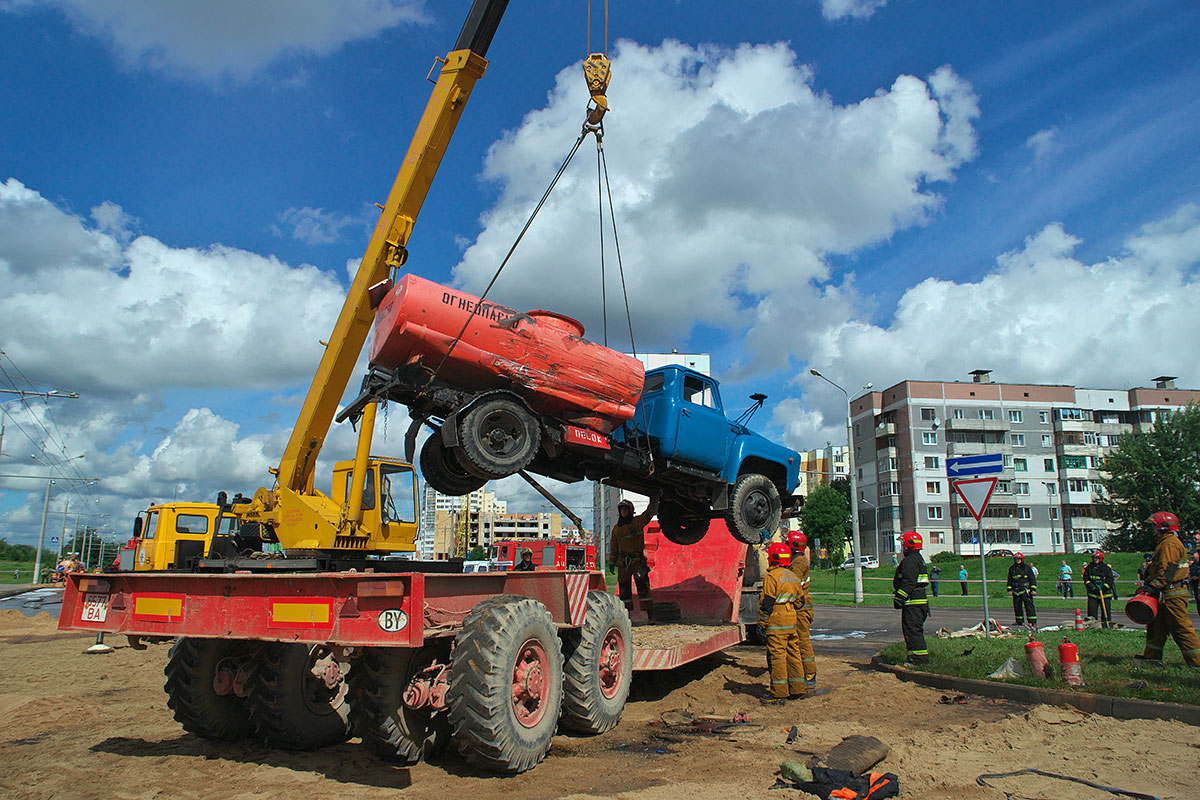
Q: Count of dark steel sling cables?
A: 4